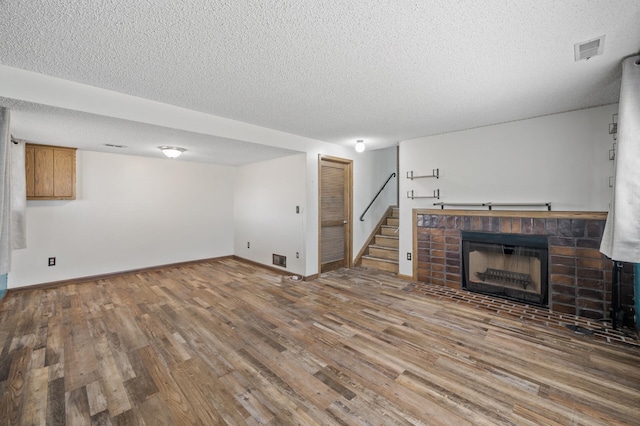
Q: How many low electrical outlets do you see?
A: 4